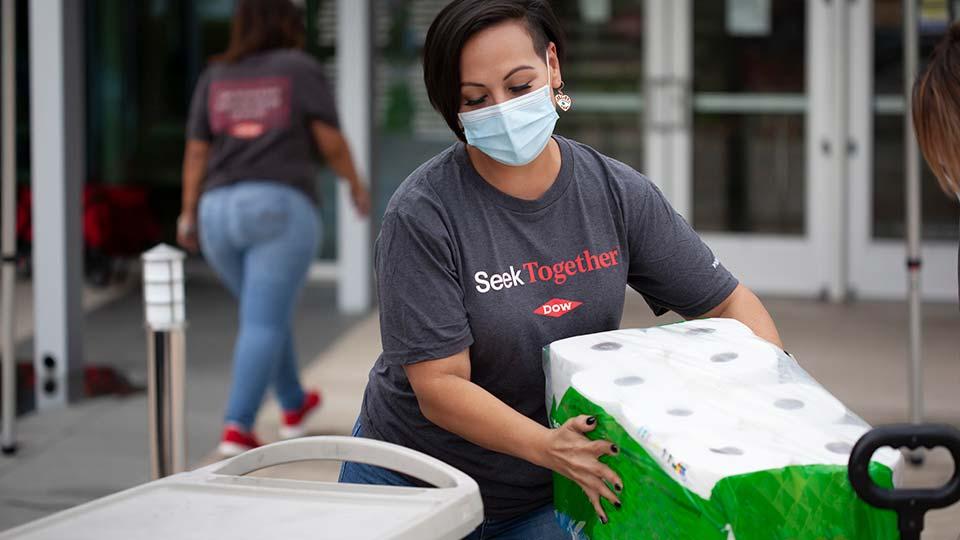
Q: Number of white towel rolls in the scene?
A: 8